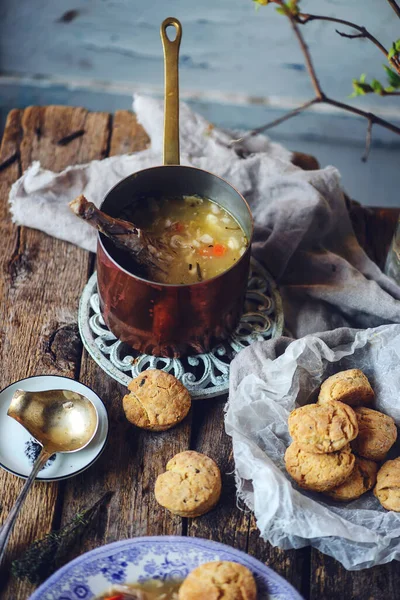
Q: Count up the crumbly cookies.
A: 9